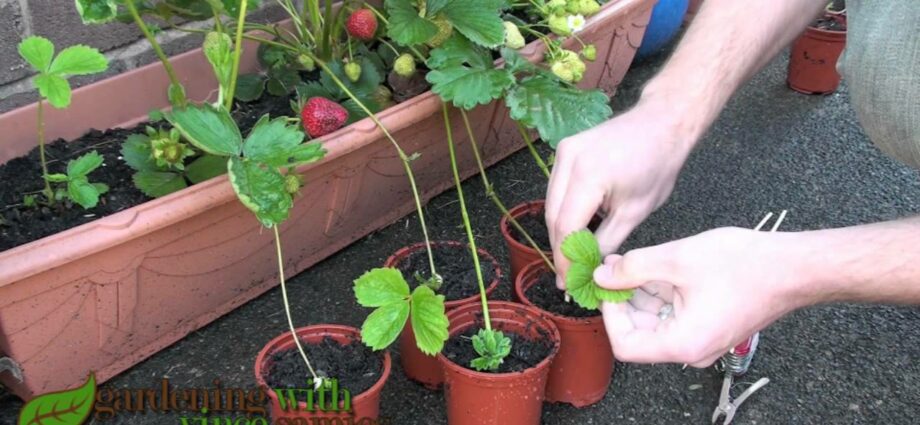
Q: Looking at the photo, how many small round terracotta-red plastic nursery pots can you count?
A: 6